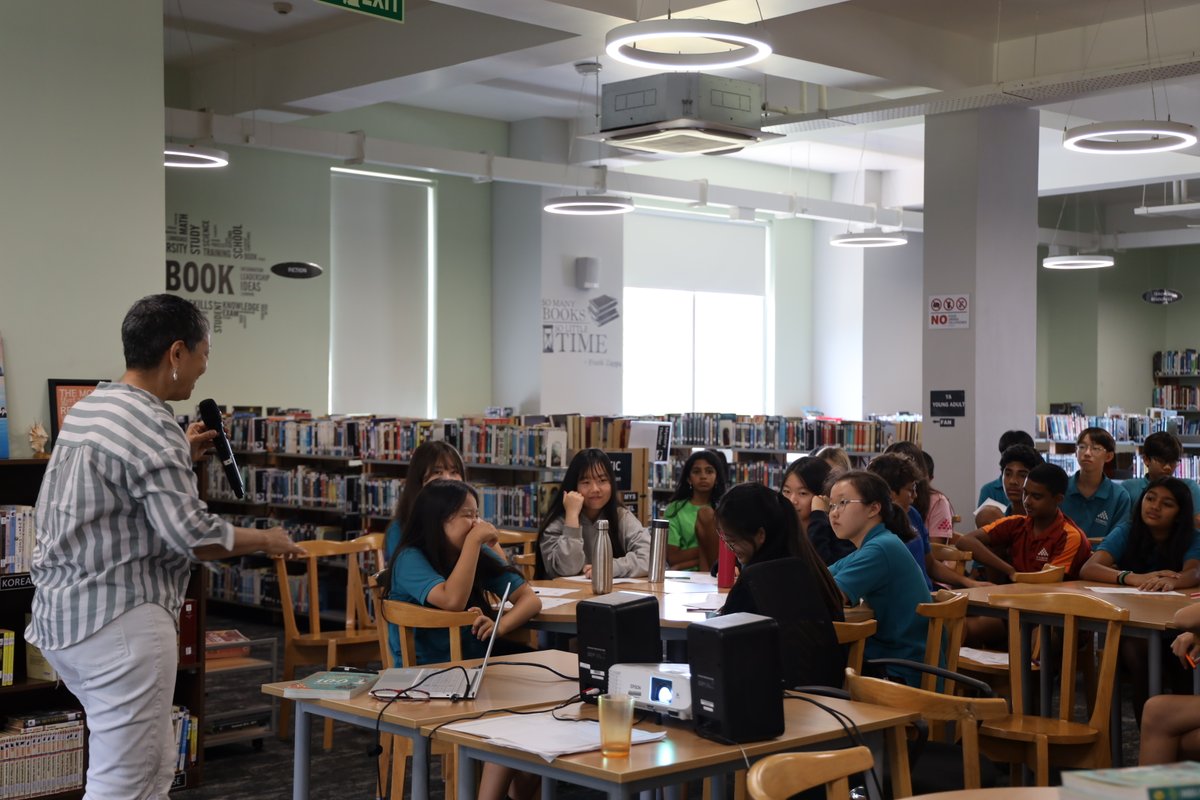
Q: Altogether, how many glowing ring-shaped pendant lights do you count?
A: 6